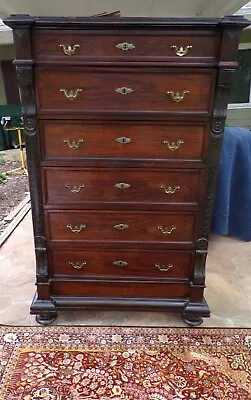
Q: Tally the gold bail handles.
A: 12